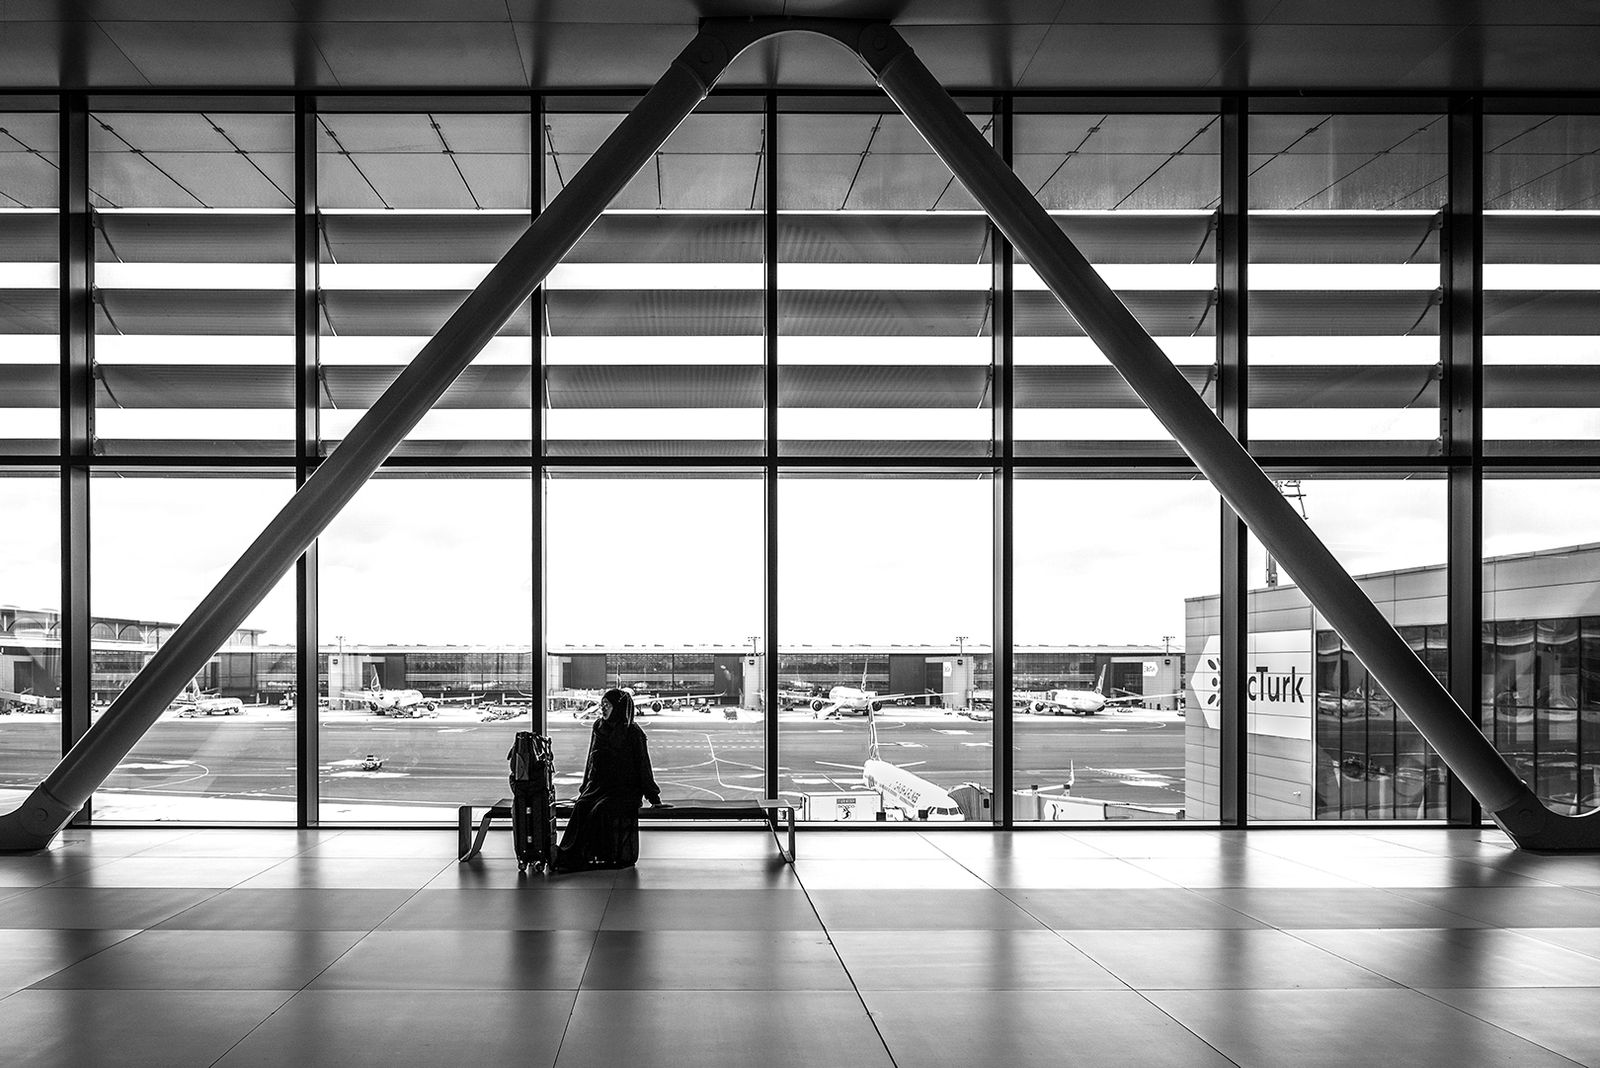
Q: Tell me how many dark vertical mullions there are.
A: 7